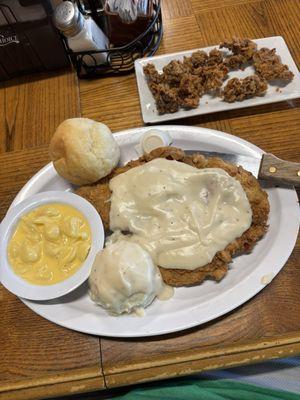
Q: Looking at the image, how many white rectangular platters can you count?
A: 1